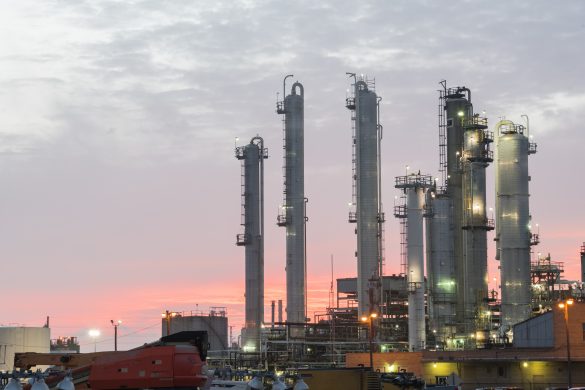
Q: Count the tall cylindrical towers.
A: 8